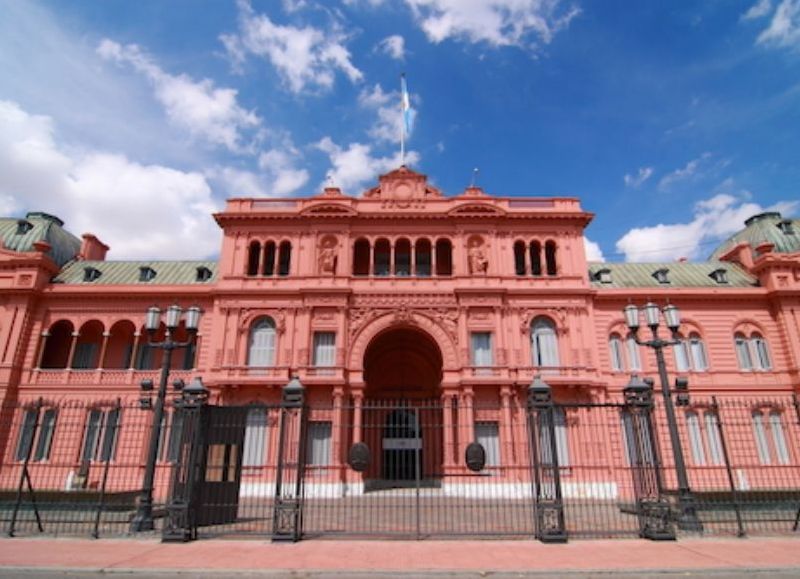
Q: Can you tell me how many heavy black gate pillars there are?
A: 4